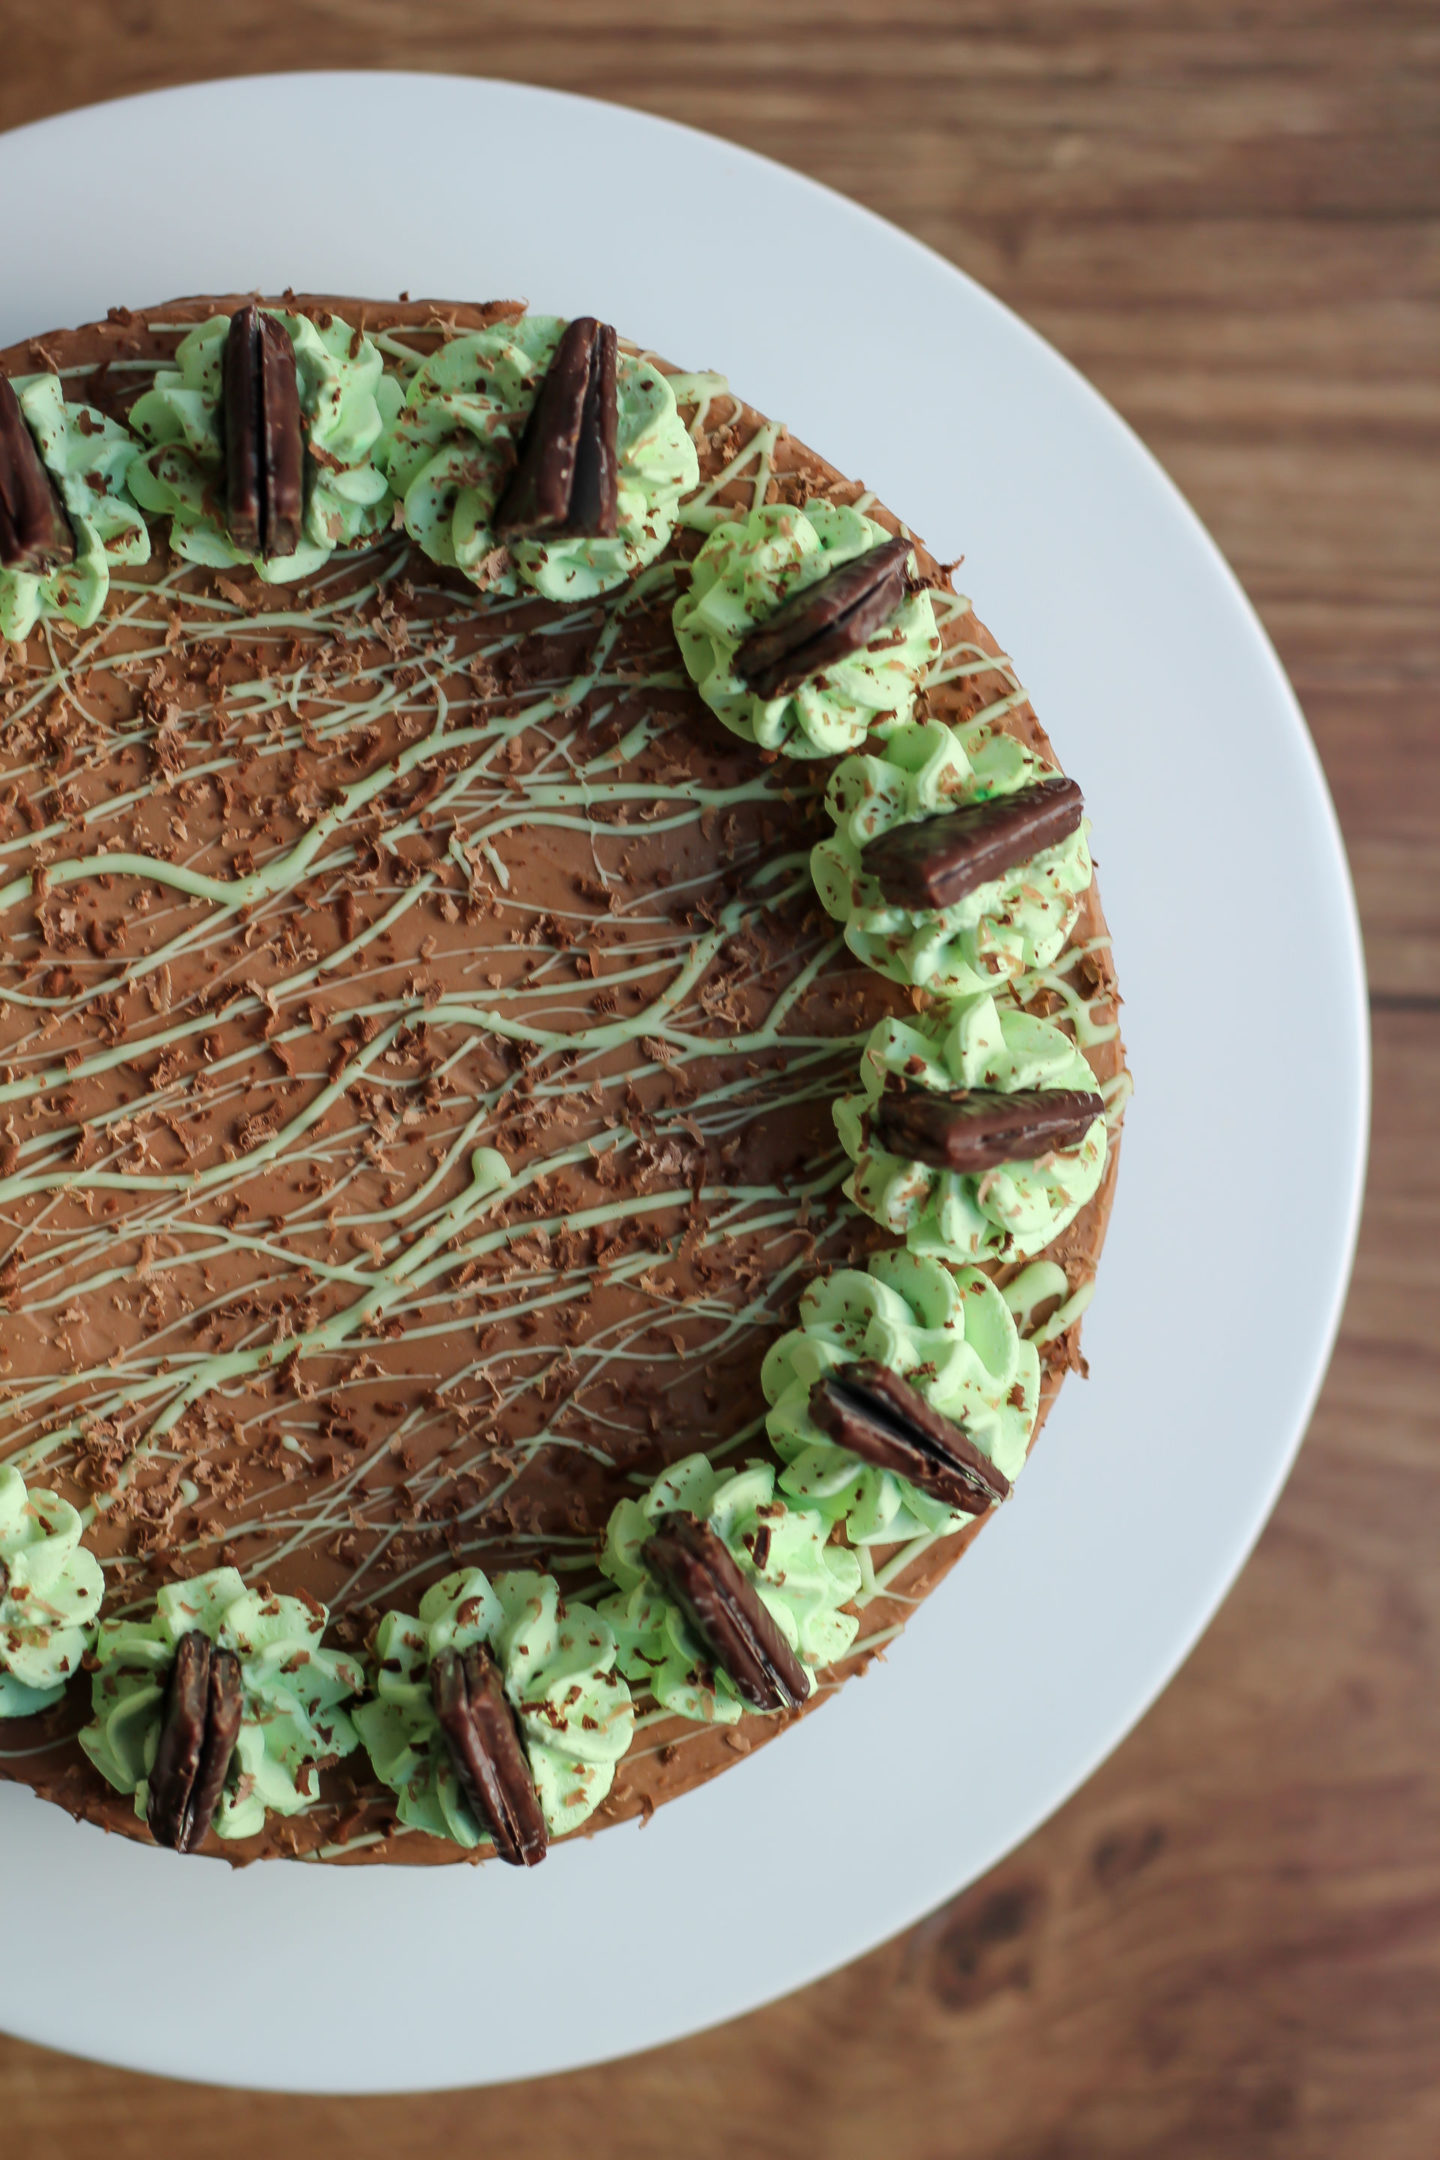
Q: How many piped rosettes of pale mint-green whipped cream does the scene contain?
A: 11